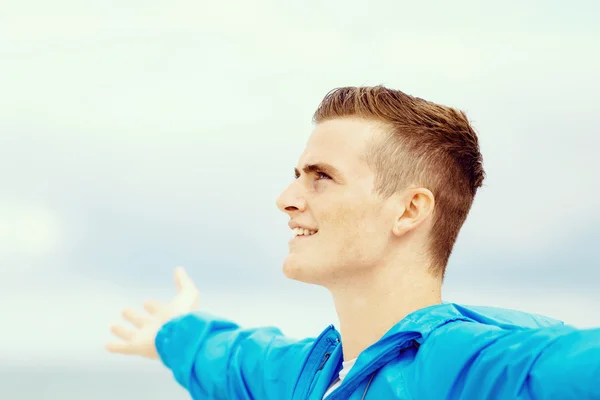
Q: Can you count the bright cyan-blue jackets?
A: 1